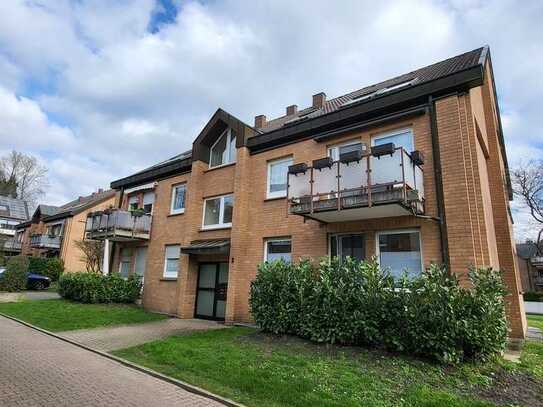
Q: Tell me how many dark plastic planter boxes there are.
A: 5